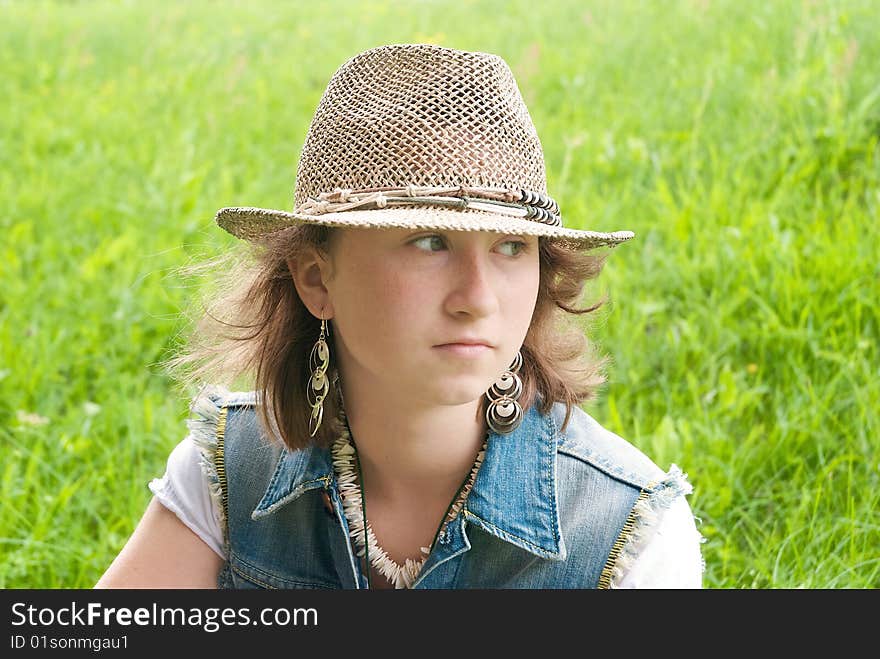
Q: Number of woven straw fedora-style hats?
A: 1